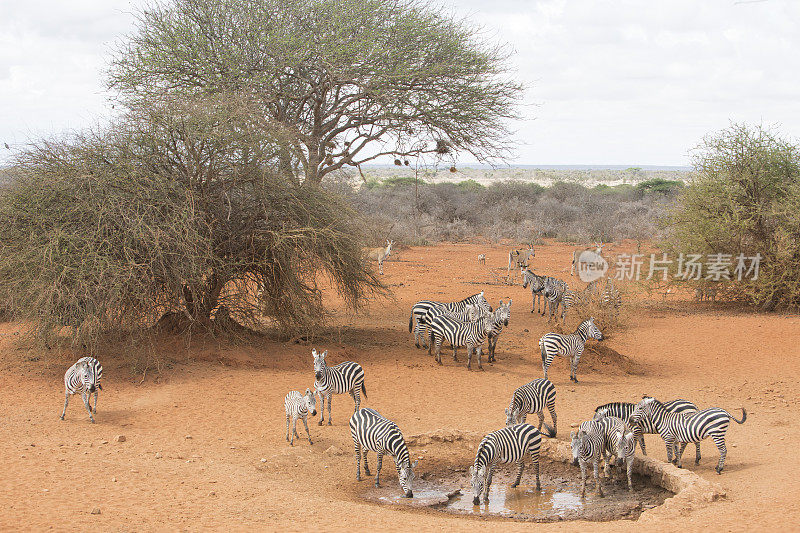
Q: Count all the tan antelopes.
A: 3